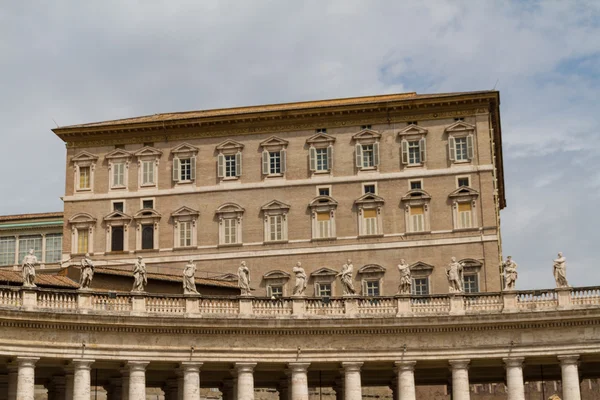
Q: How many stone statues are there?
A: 11